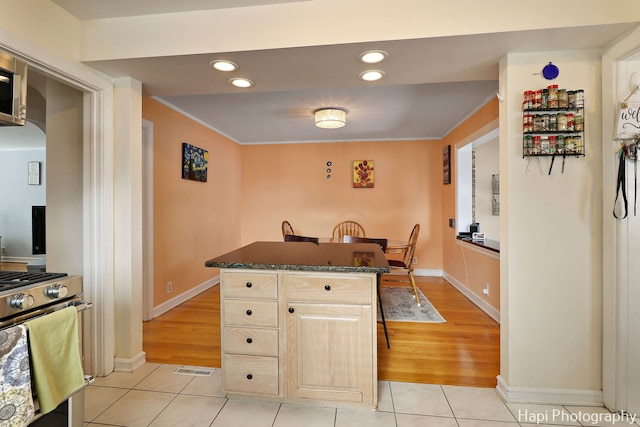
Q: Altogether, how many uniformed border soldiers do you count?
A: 0